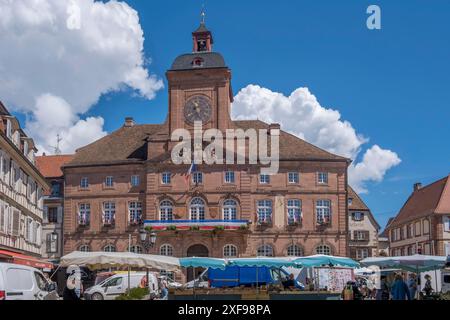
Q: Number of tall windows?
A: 9